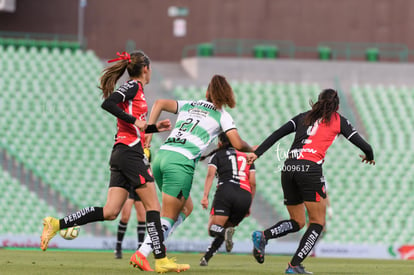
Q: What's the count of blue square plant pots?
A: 0